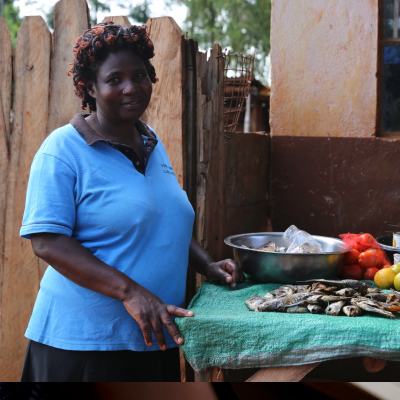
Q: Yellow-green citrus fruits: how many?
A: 3